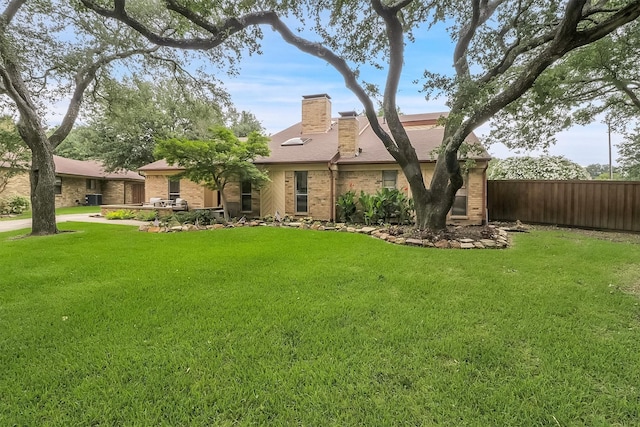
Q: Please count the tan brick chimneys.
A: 2